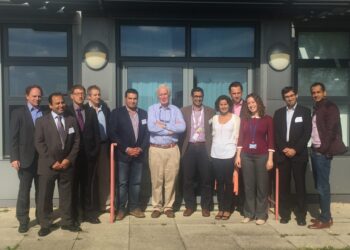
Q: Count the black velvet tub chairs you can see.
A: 0